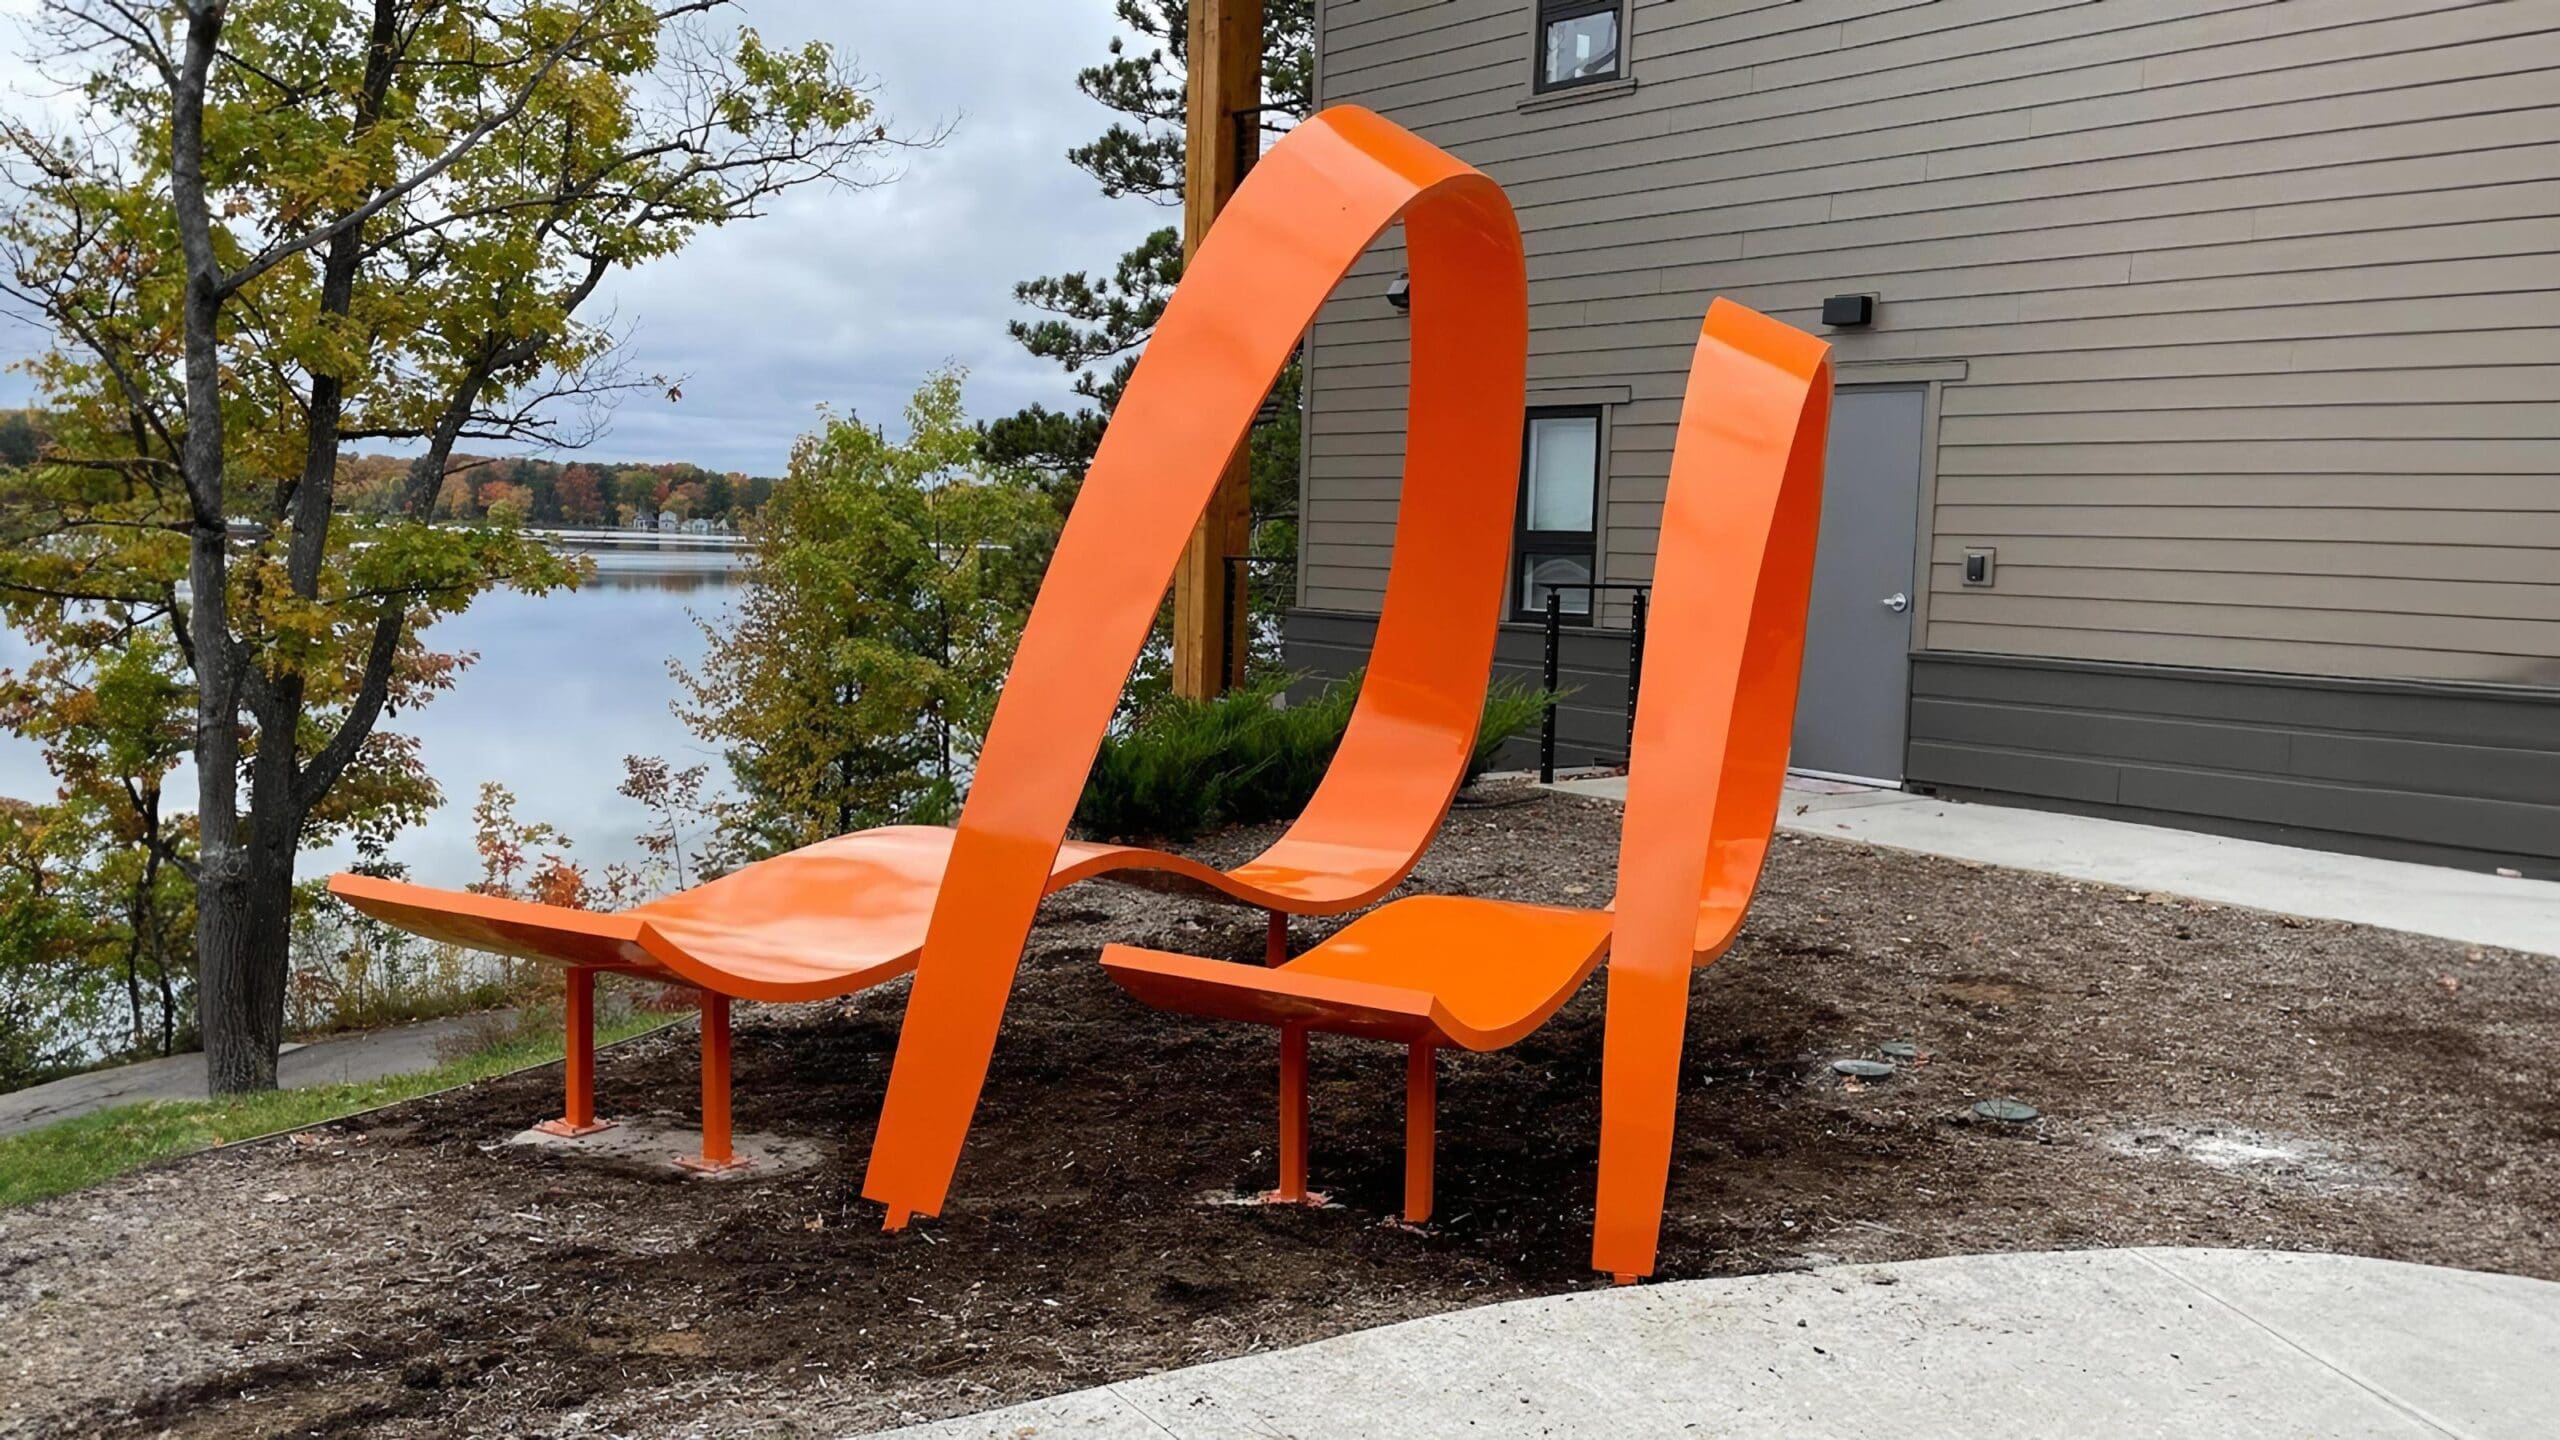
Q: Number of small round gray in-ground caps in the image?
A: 3